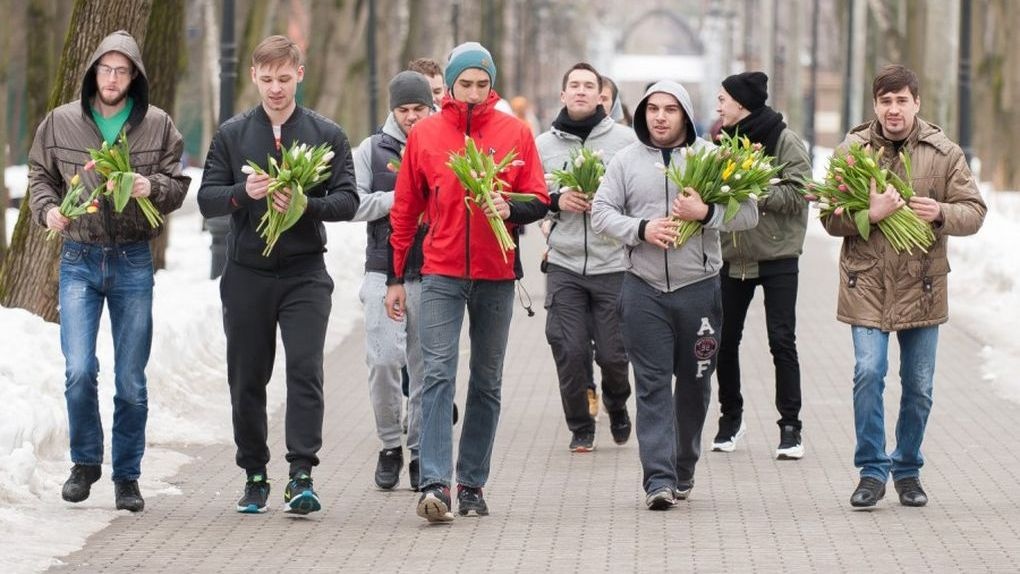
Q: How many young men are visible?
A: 10